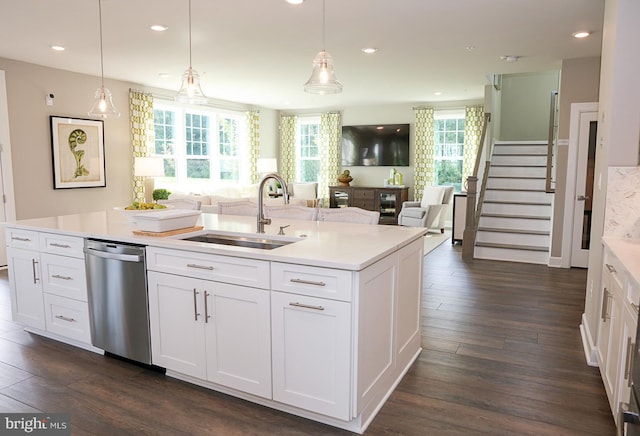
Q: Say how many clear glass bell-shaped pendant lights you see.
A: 3